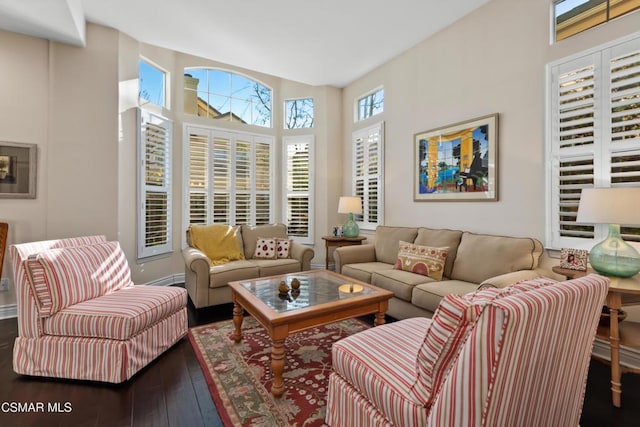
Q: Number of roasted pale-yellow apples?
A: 0